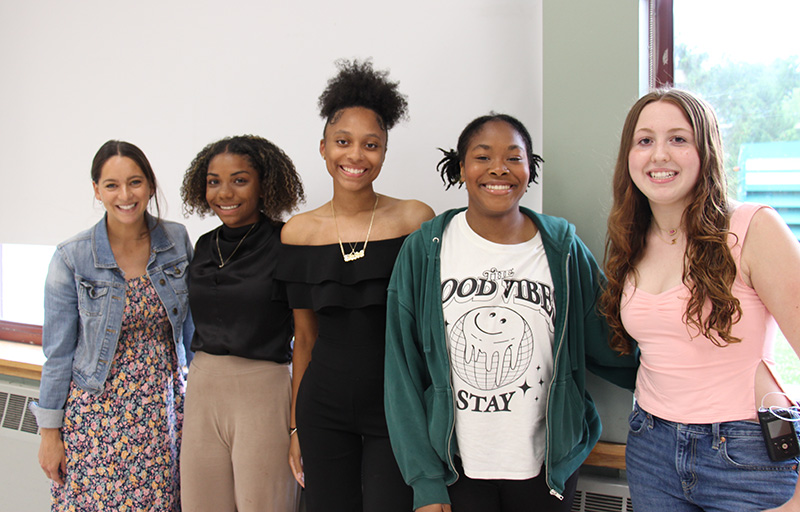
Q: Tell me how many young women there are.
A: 5